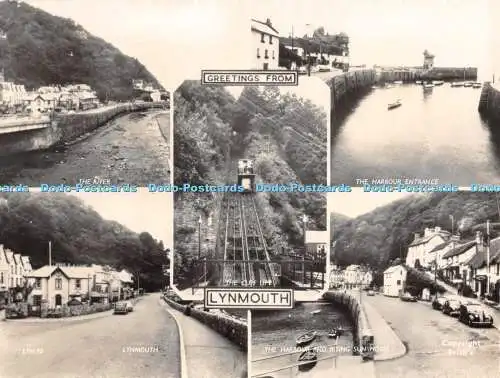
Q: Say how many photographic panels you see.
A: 5